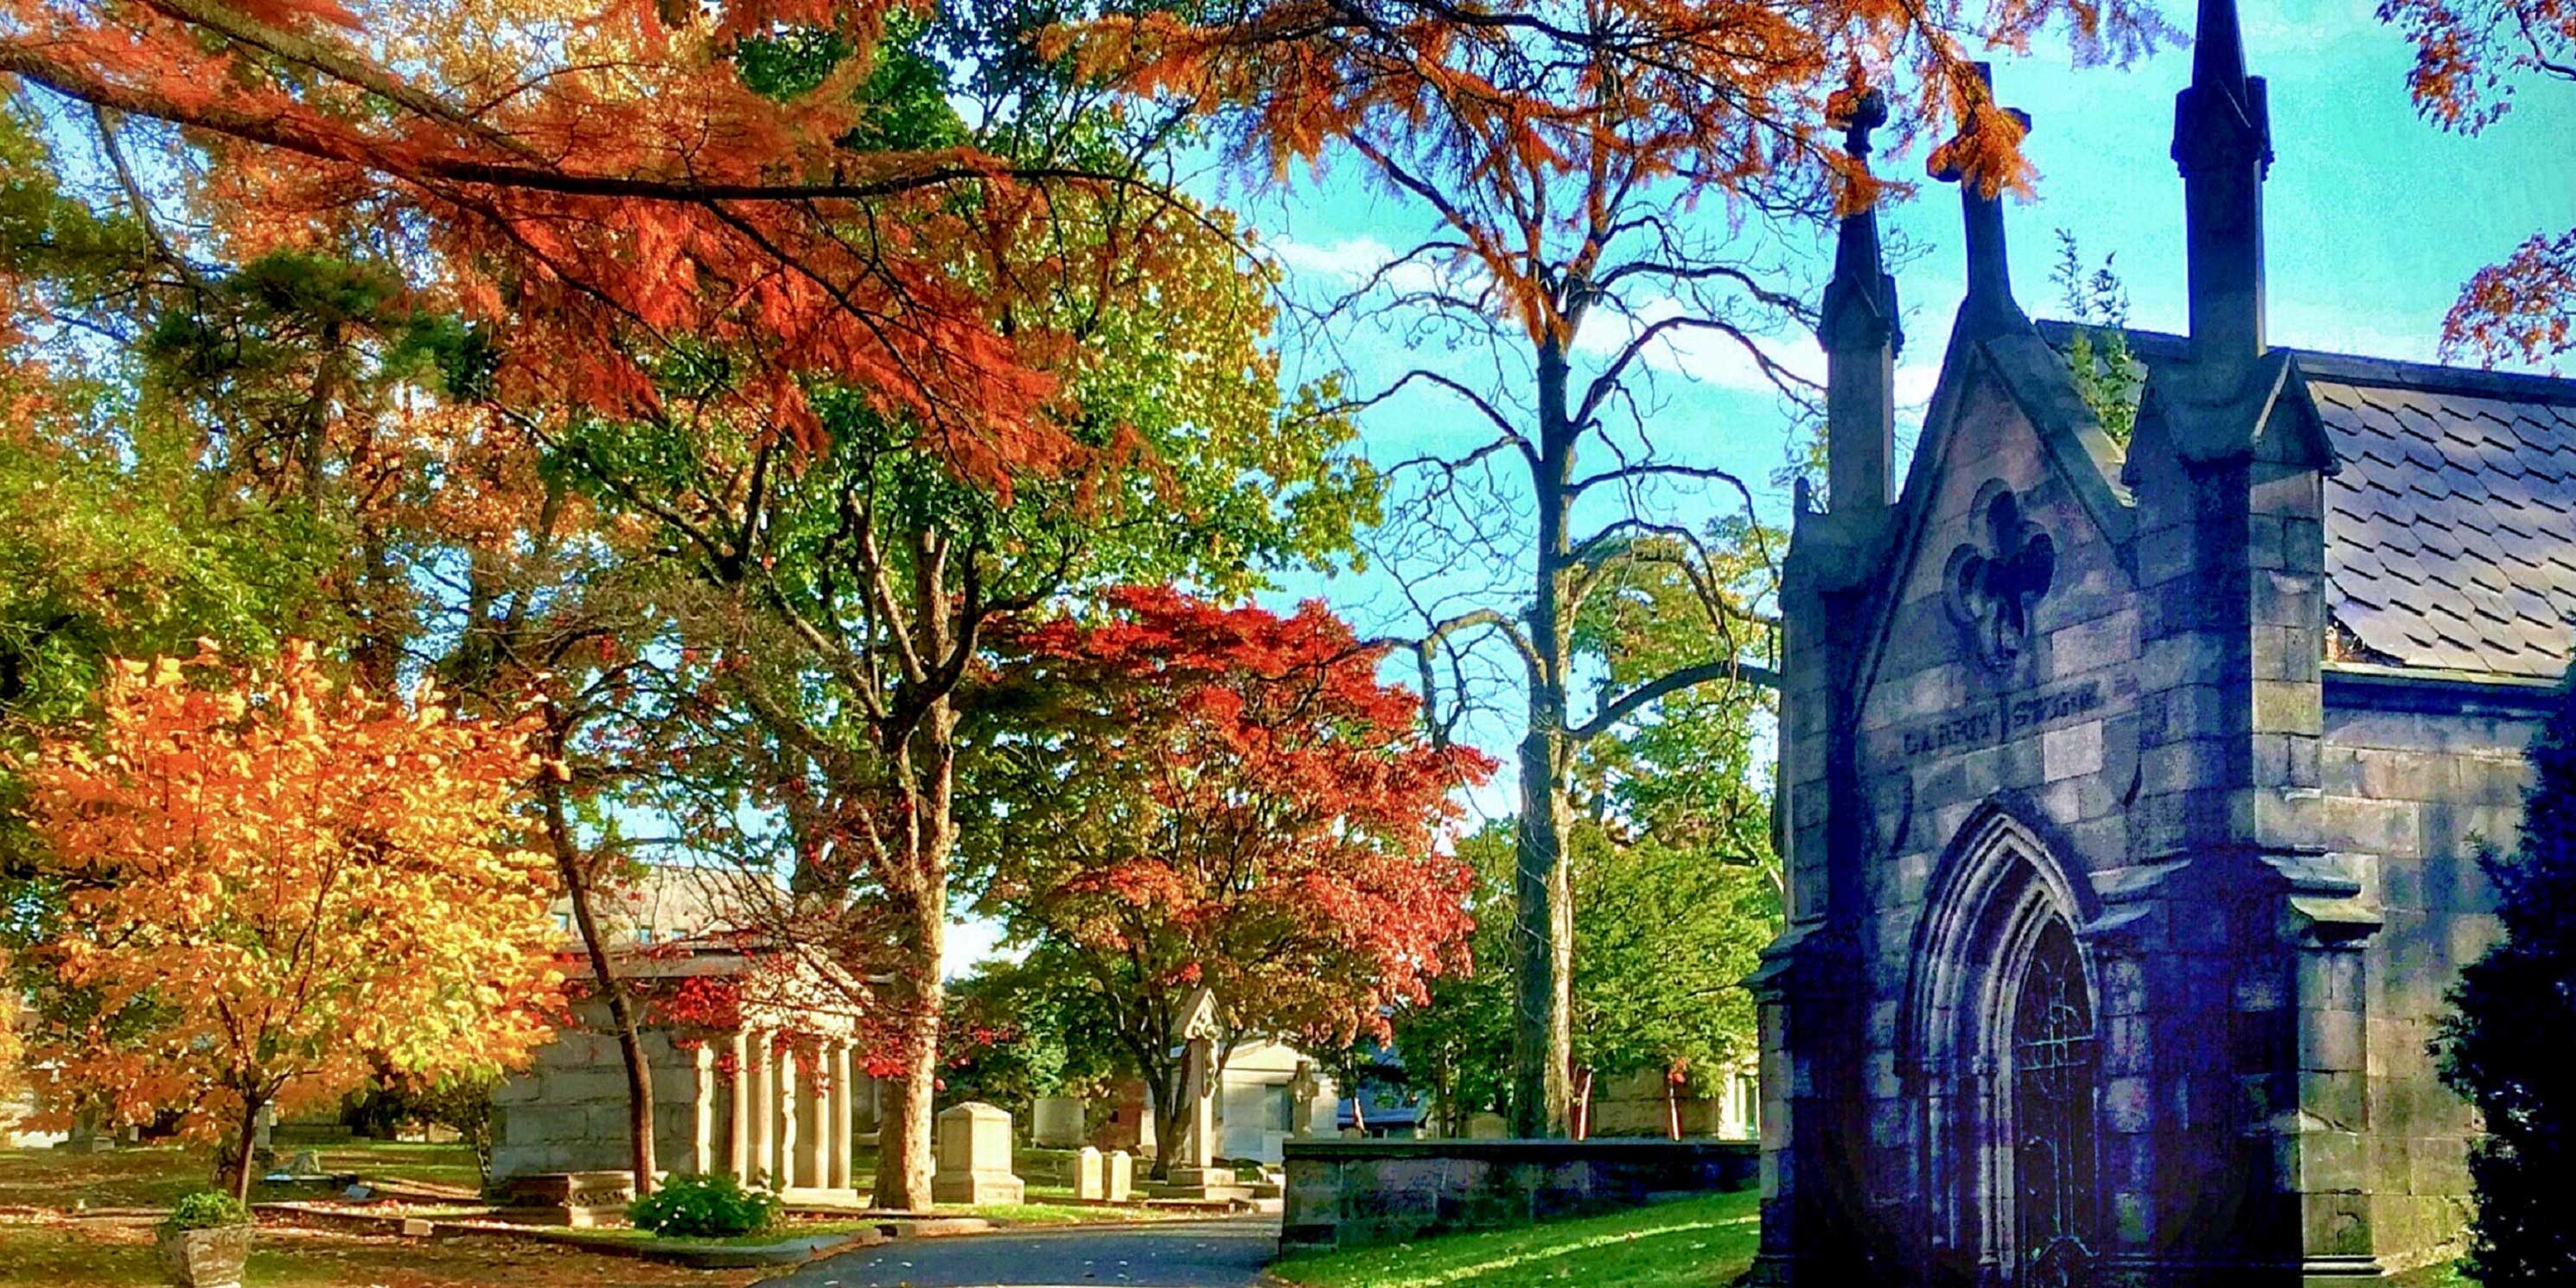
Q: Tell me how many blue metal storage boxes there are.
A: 0